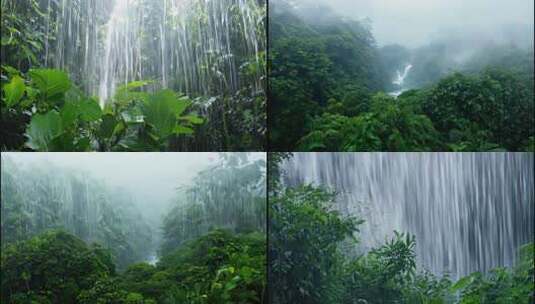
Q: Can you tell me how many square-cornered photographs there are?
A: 4